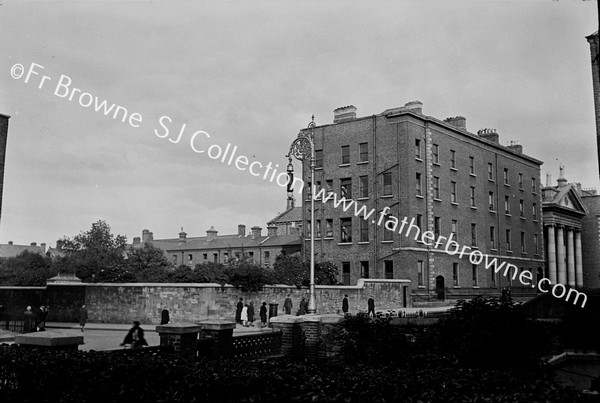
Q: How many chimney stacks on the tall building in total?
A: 5